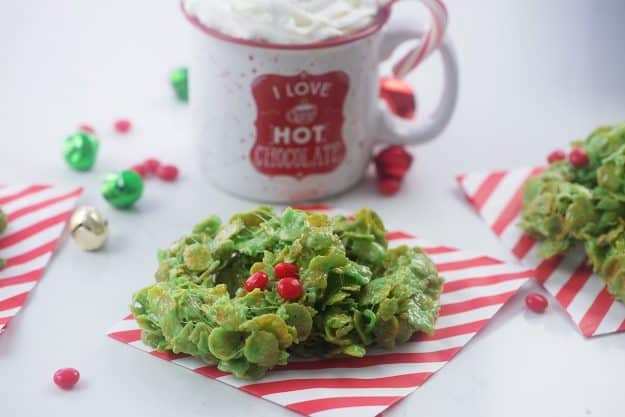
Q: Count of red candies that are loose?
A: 7